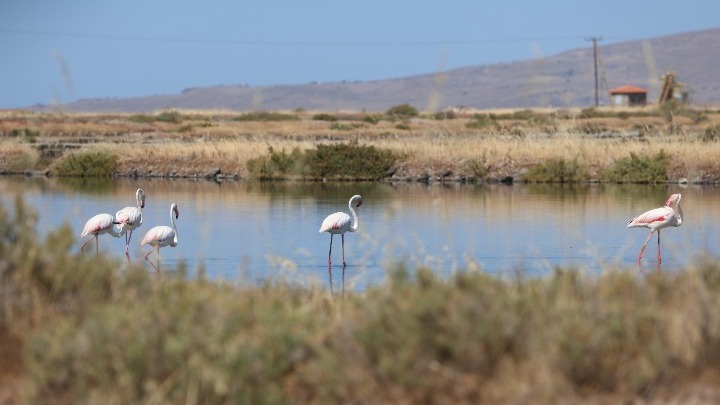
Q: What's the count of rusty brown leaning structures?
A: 1